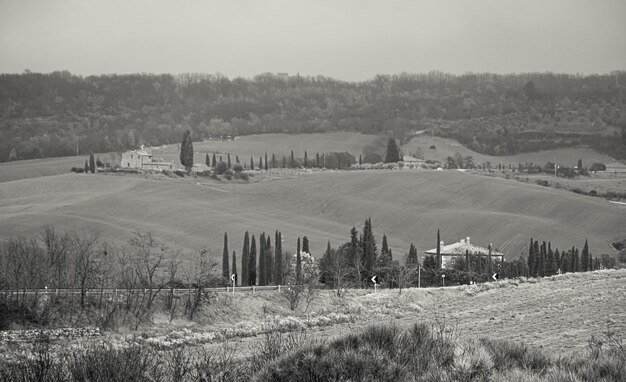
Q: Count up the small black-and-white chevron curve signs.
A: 3